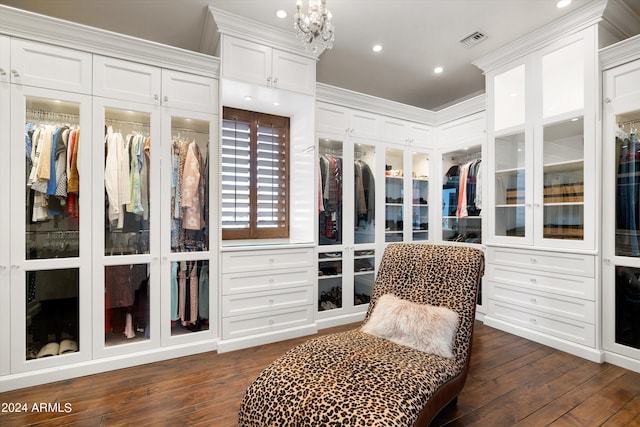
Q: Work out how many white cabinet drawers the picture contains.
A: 8